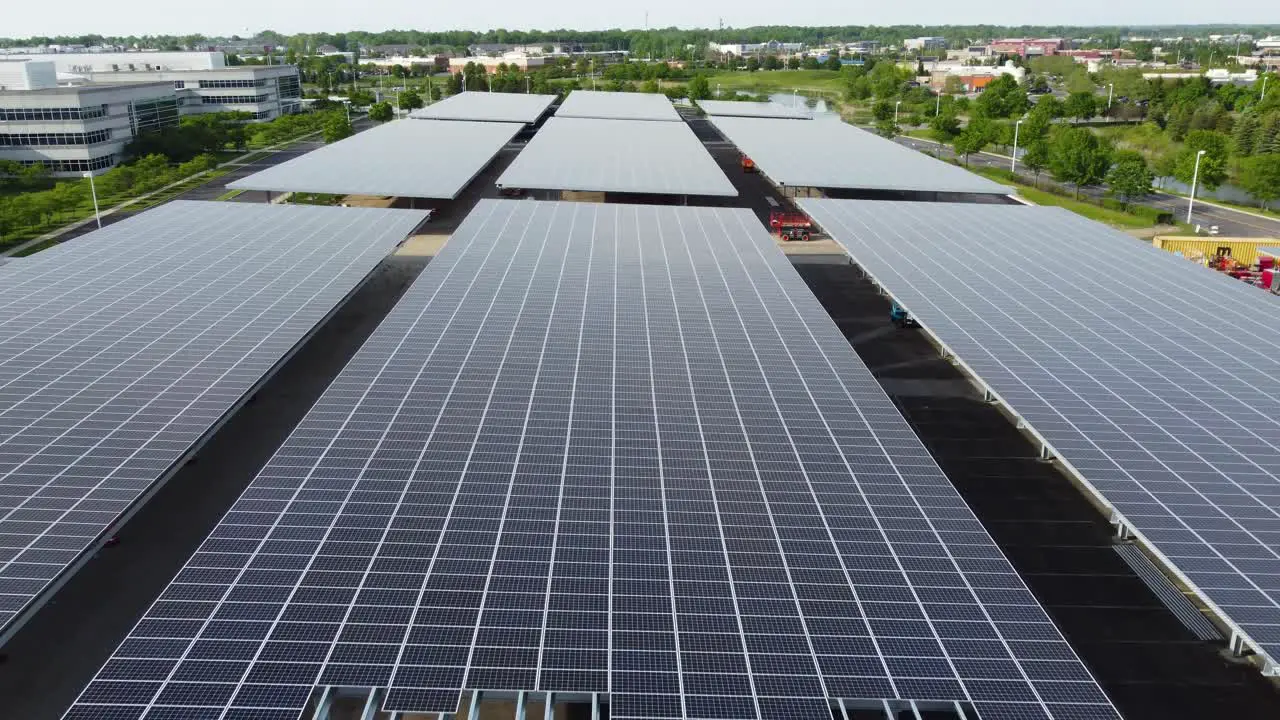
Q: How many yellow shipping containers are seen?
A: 1